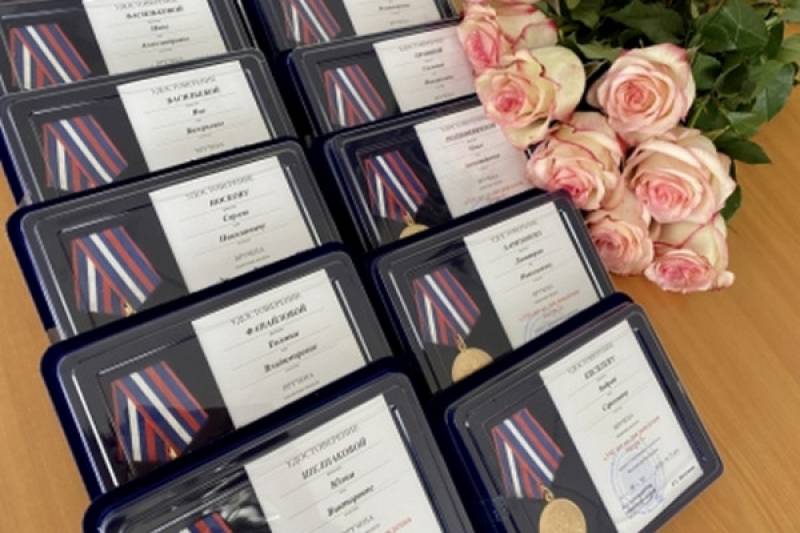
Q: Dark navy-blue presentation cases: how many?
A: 10